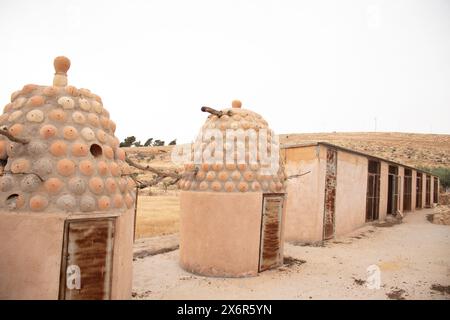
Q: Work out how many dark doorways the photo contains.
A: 6